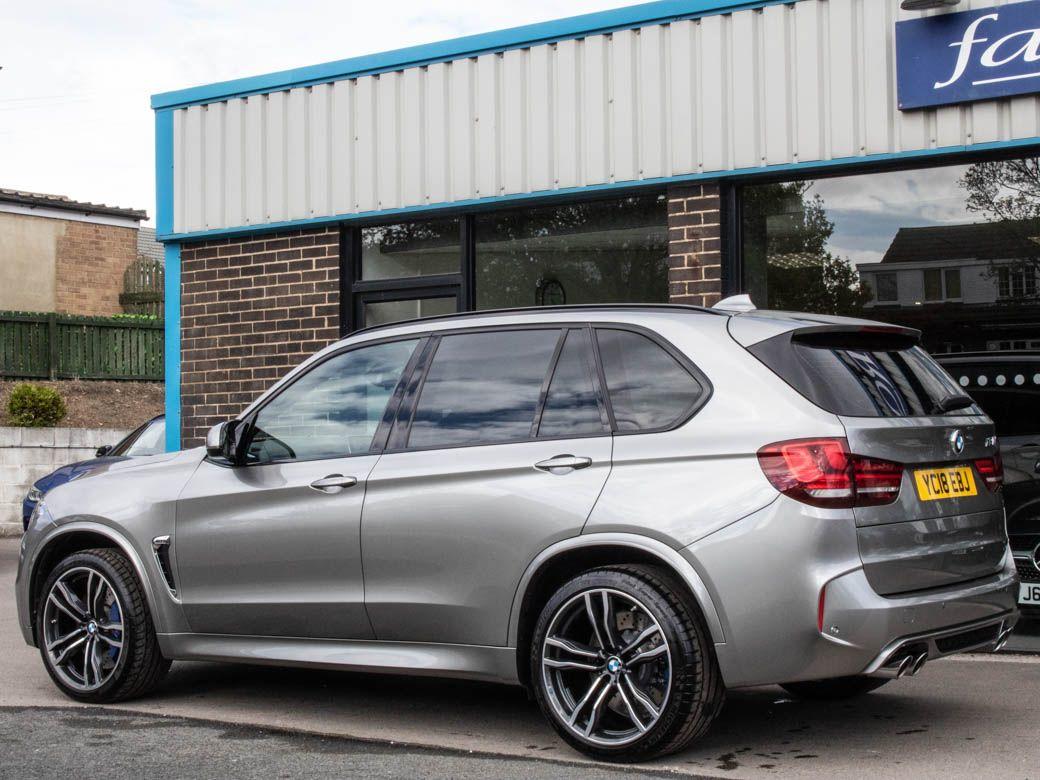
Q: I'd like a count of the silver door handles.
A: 2